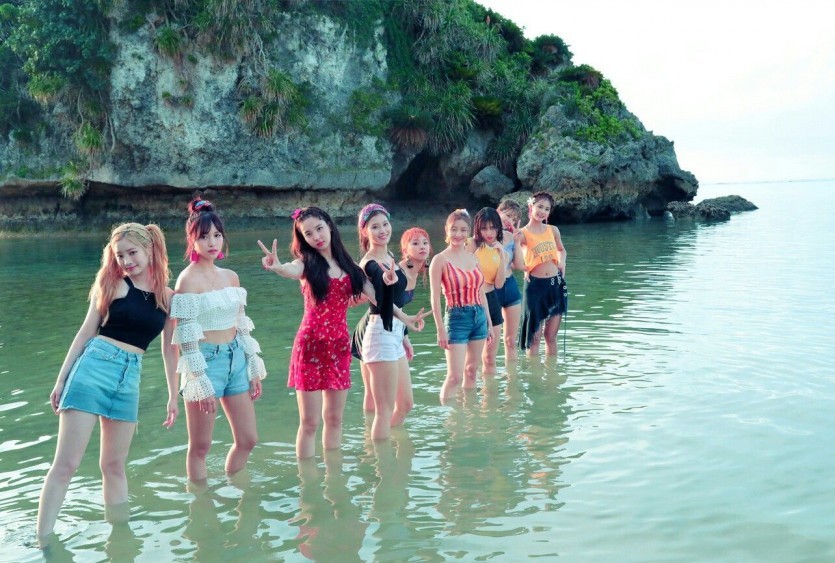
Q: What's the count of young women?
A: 9